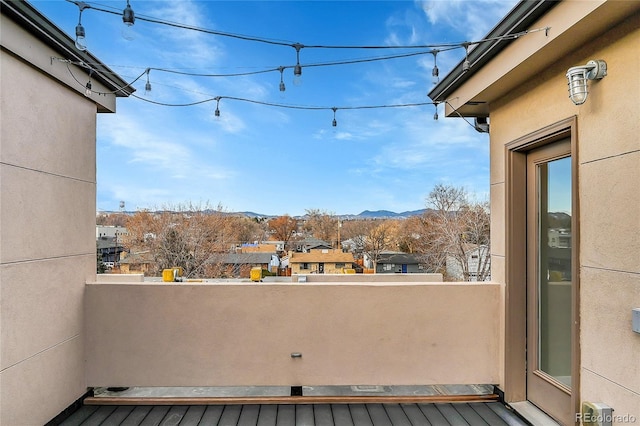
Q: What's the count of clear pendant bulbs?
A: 11